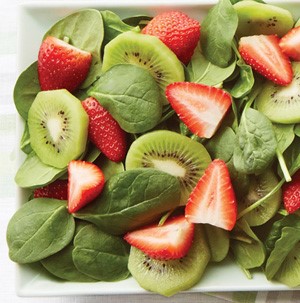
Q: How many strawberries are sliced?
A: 6